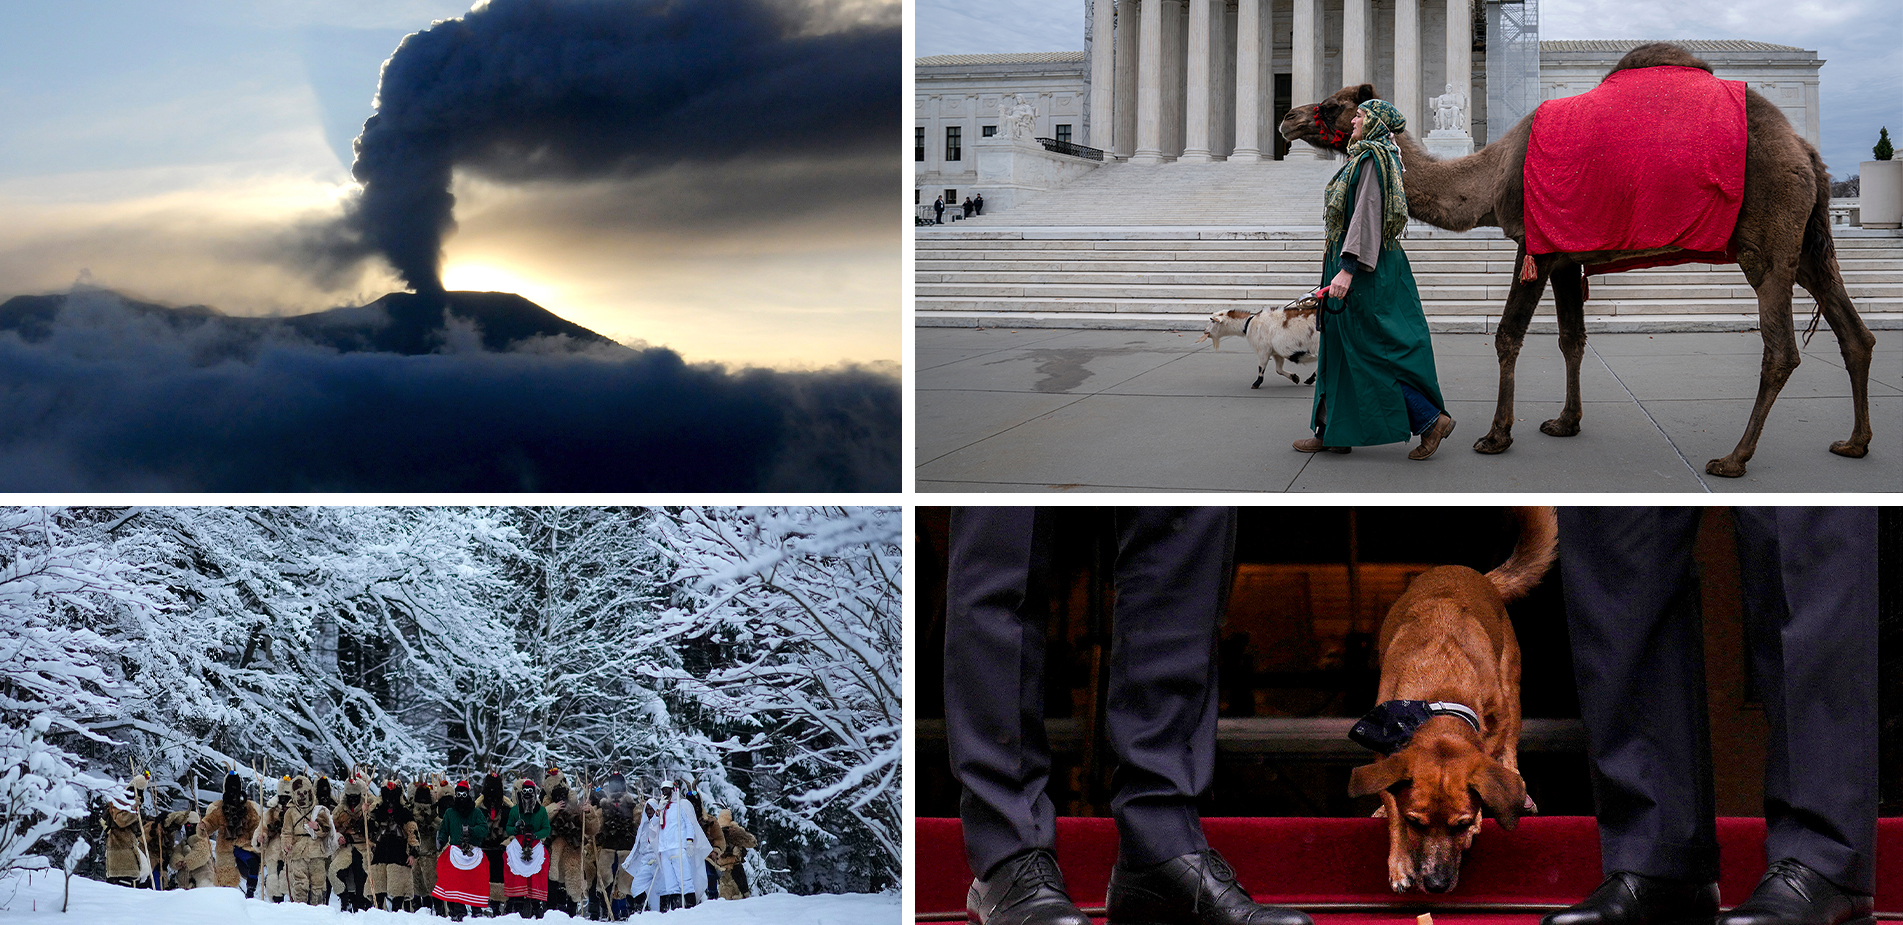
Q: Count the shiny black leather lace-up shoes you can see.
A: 4